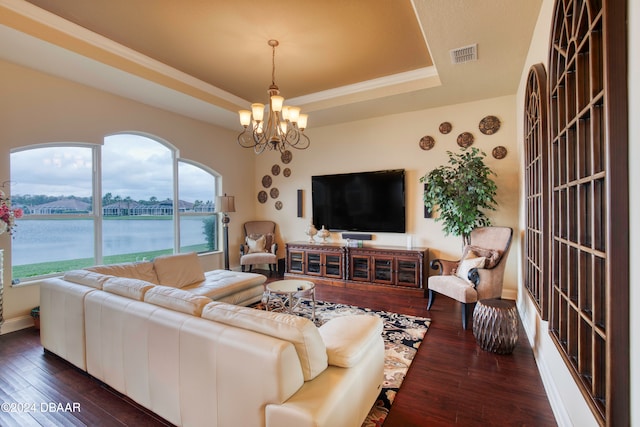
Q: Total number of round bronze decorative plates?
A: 12